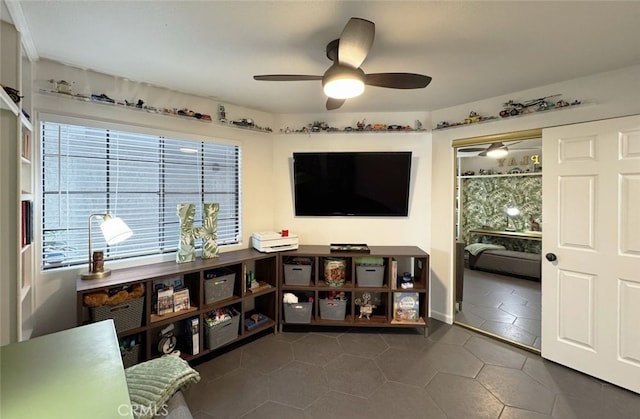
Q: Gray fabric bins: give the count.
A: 8